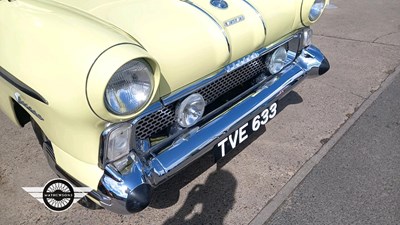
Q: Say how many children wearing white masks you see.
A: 0